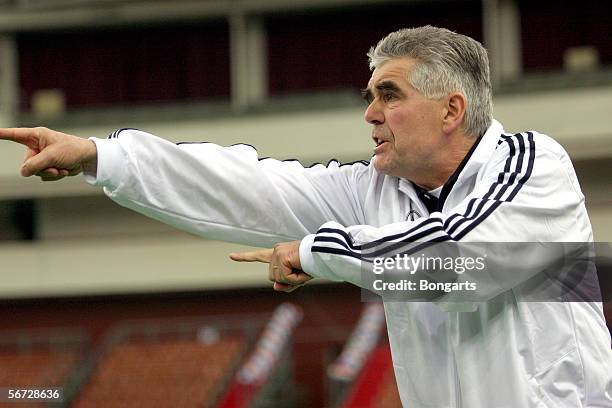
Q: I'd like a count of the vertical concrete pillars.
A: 3